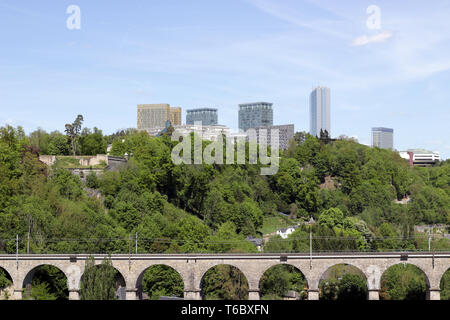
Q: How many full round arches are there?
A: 7